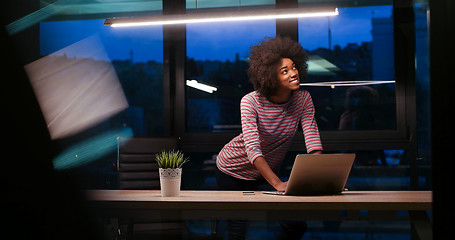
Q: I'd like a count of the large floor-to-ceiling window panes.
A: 3